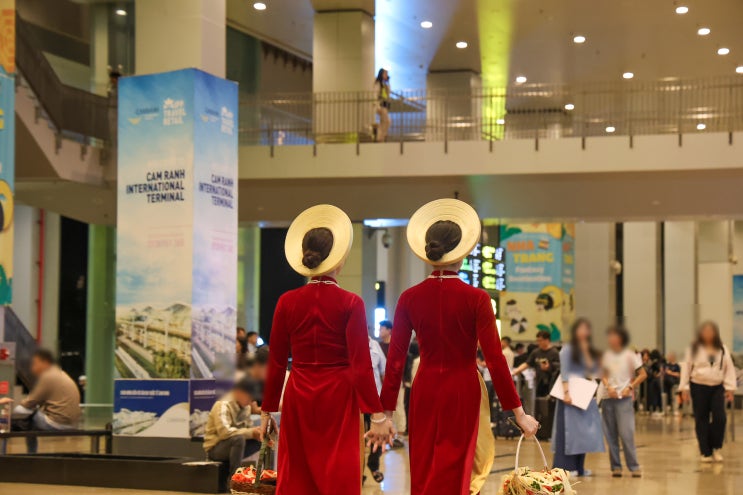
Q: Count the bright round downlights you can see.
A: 15